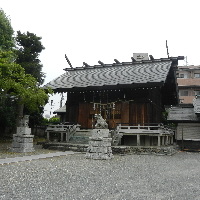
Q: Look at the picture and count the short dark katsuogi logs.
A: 5